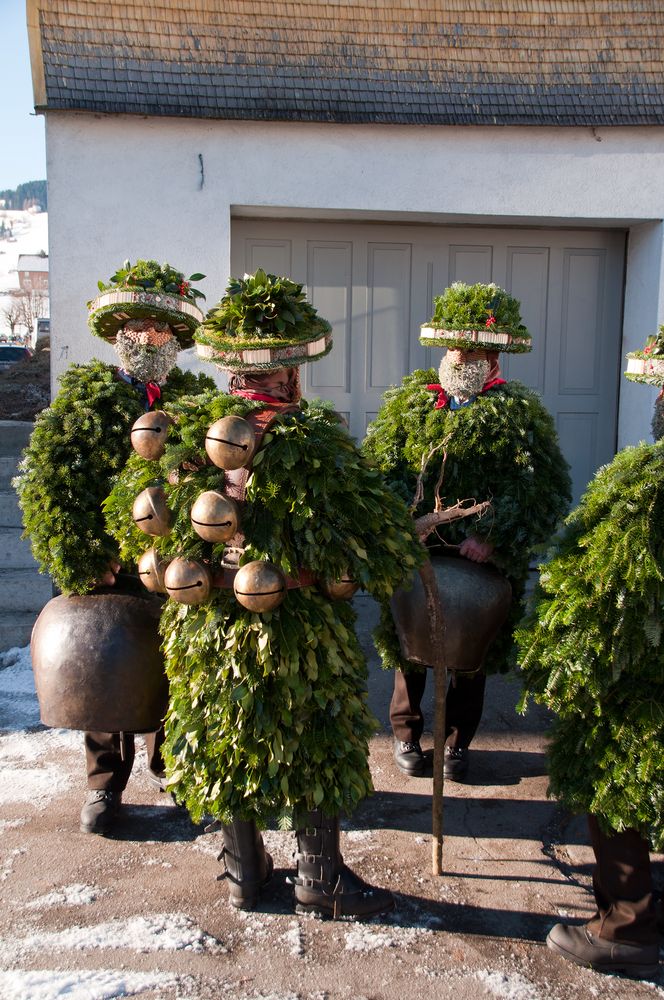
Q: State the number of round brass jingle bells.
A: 8